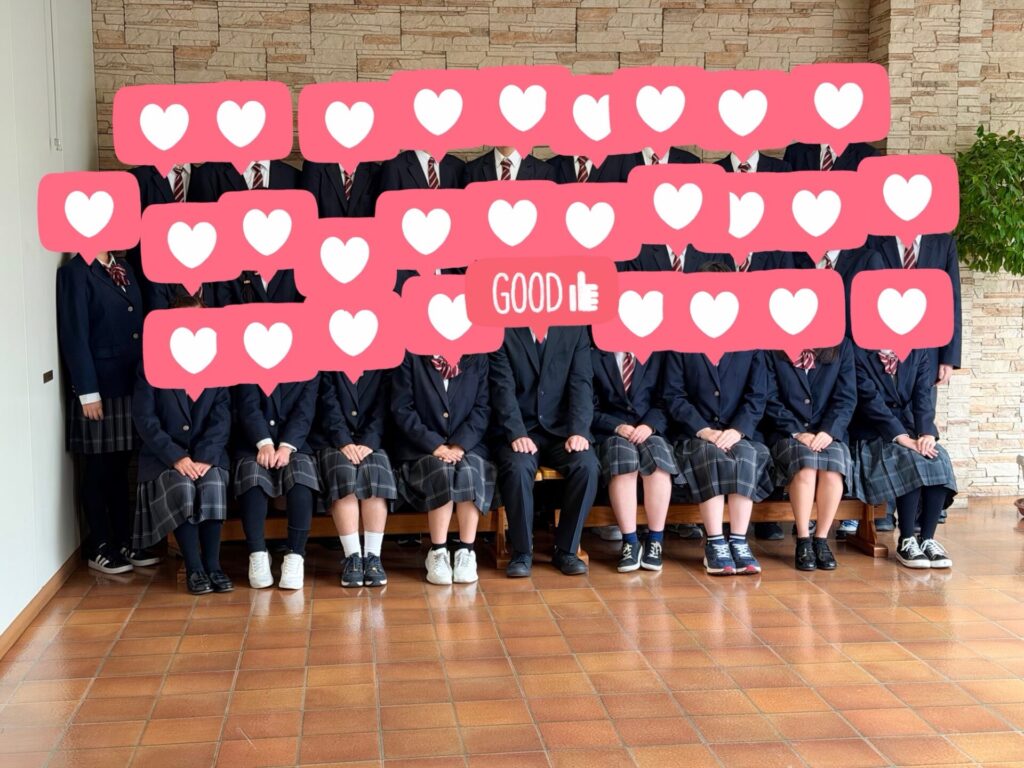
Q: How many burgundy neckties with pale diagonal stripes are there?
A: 14